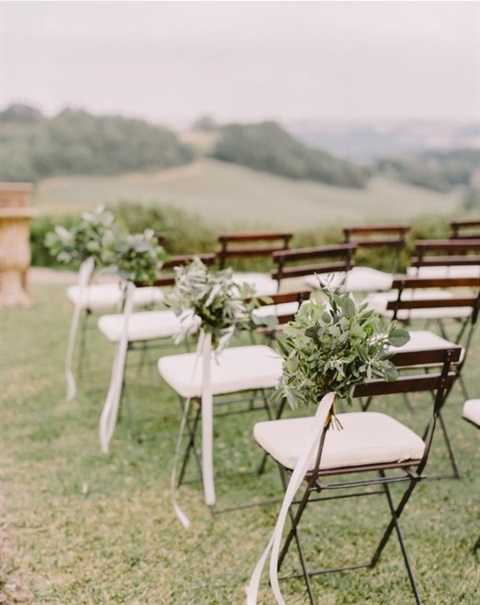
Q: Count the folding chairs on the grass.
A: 11